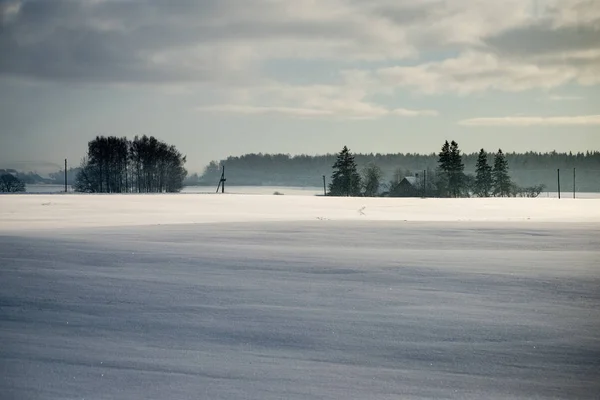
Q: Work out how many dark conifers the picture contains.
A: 5